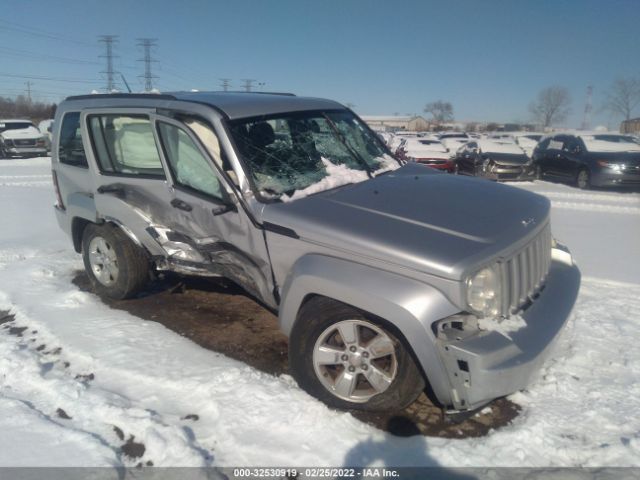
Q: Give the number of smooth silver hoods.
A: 1